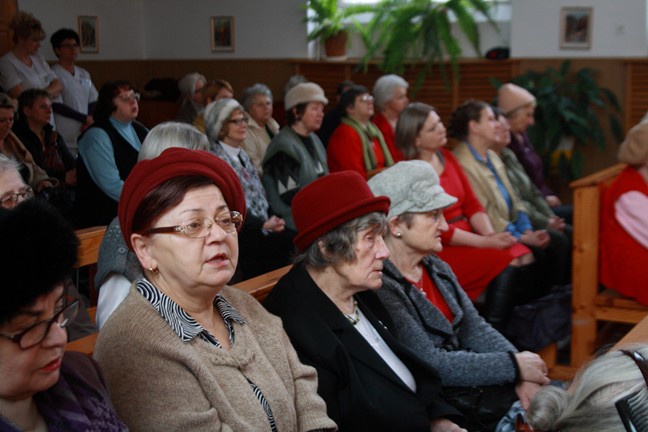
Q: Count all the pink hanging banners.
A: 0